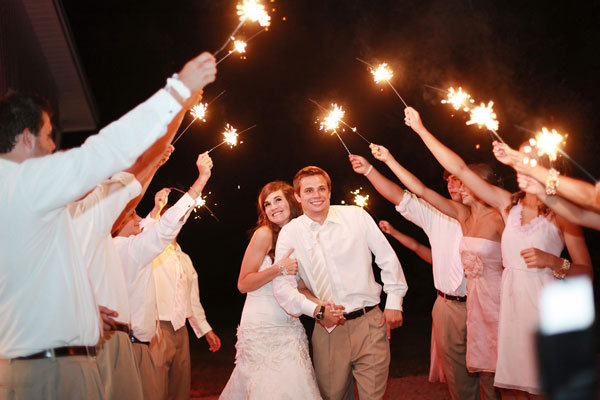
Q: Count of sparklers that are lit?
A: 11